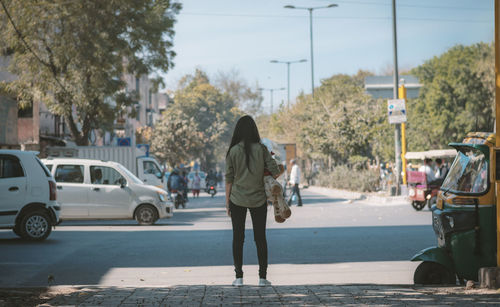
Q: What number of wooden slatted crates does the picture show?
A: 0